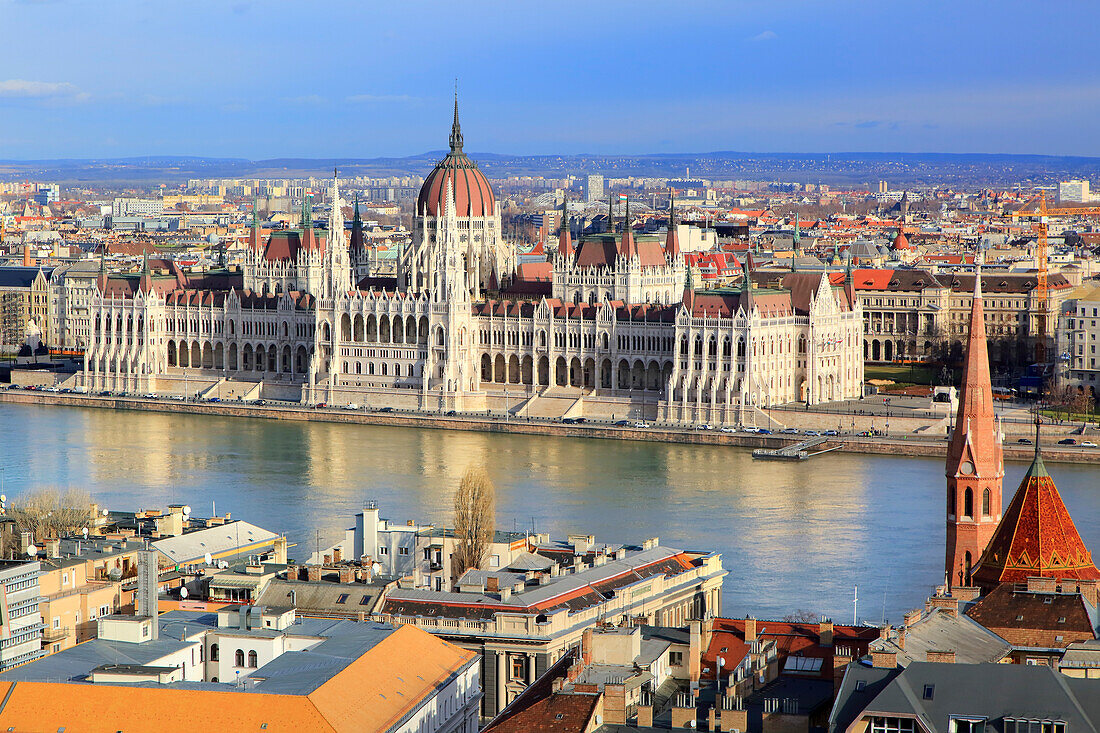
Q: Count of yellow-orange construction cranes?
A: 1